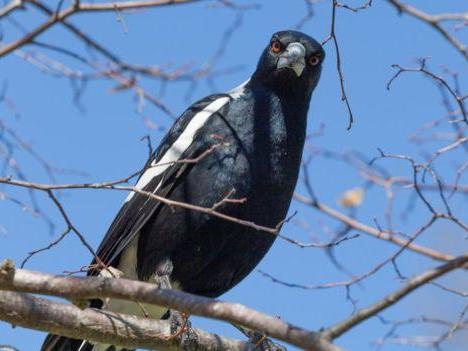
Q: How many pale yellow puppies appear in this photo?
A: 0